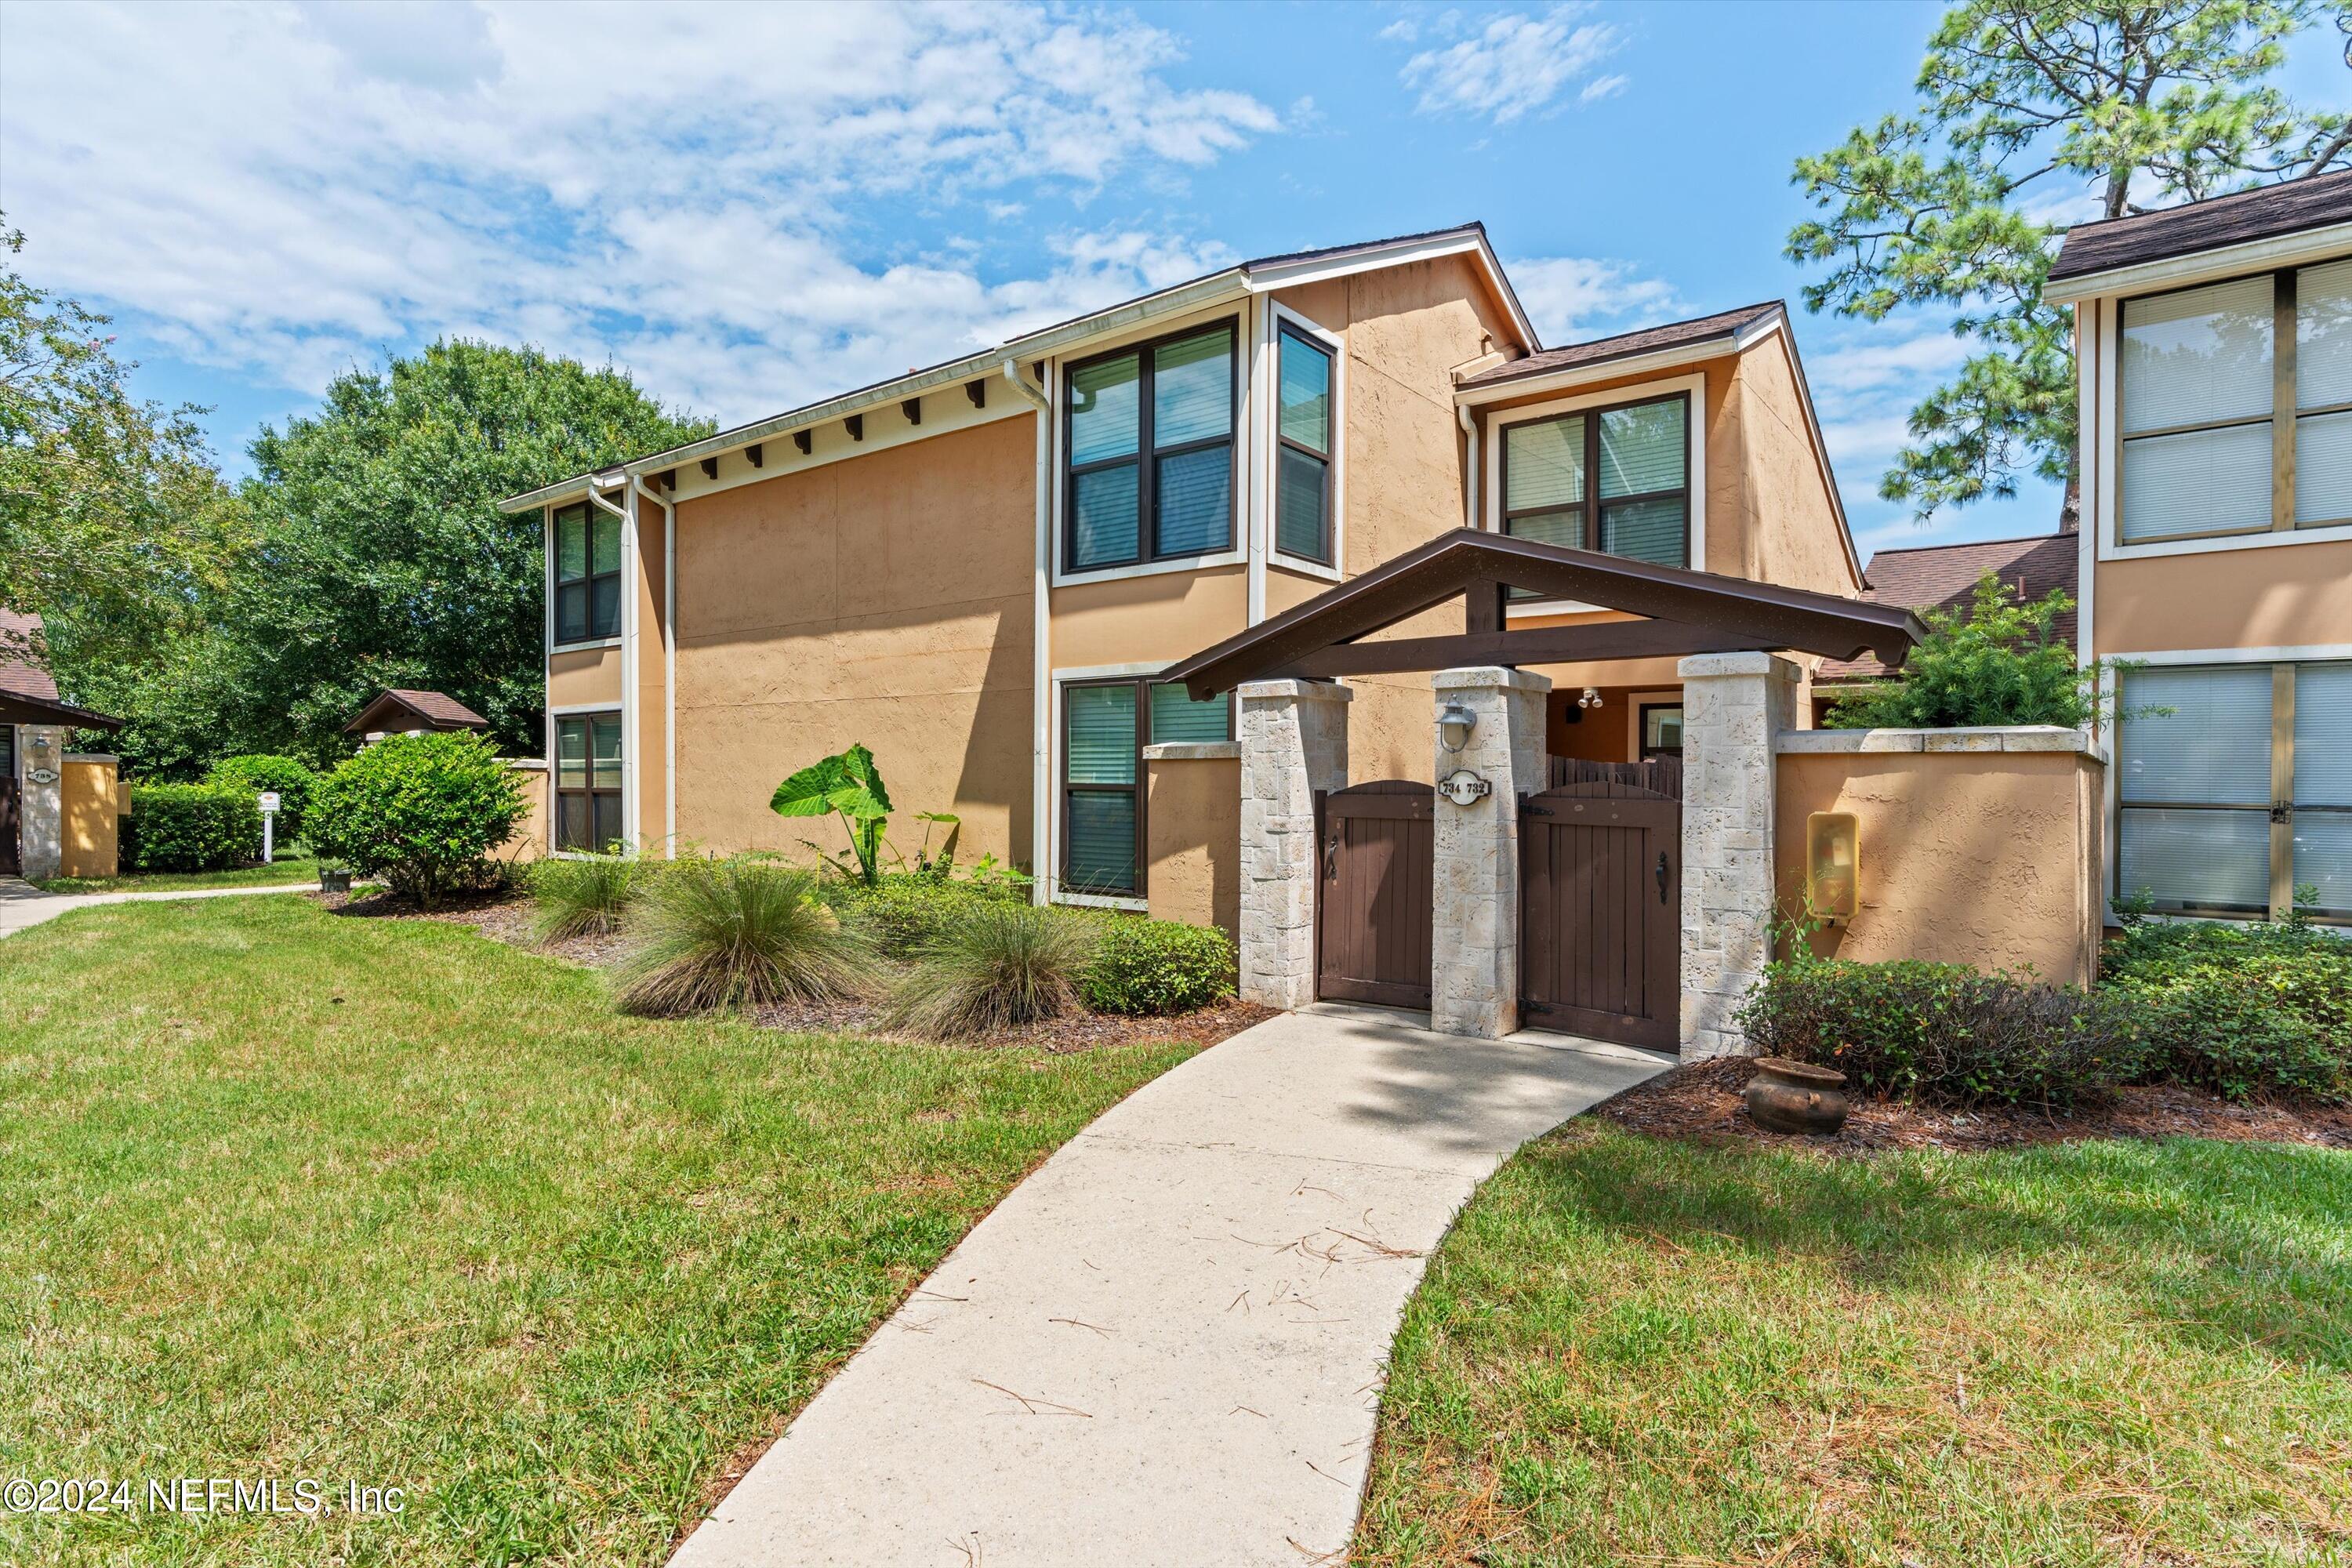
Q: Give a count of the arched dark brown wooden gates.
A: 2